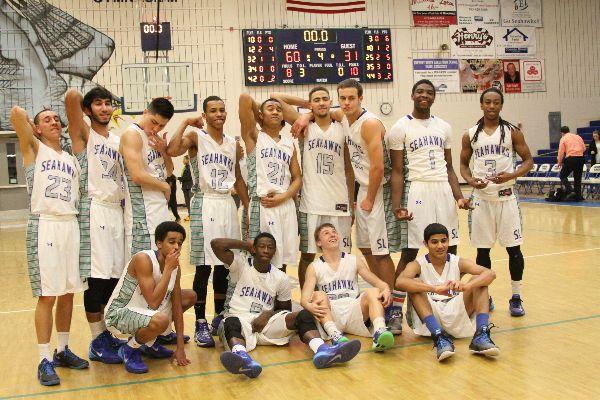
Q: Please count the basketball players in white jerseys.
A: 13